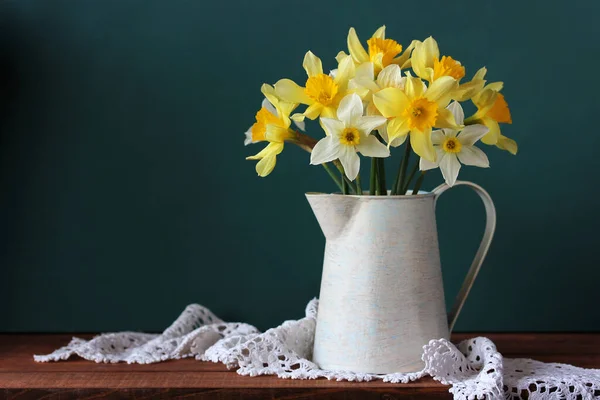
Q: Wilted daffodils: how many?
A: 0